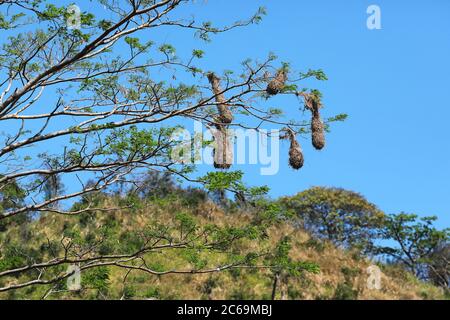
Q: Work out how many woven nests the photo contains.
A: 5